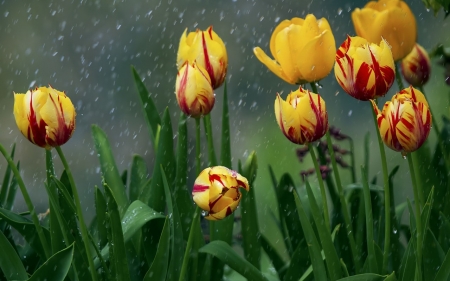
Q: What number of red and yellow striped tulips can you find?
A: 8